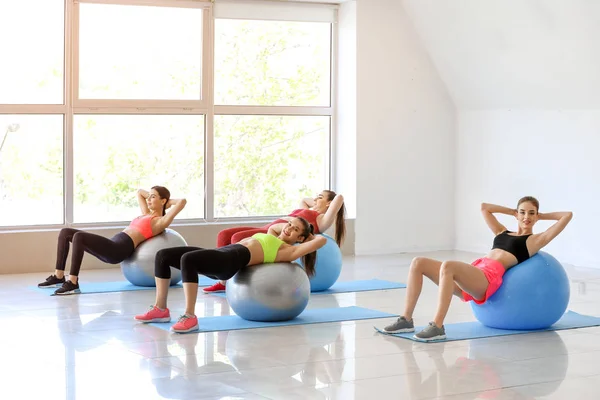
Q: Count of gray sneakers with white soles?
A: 2